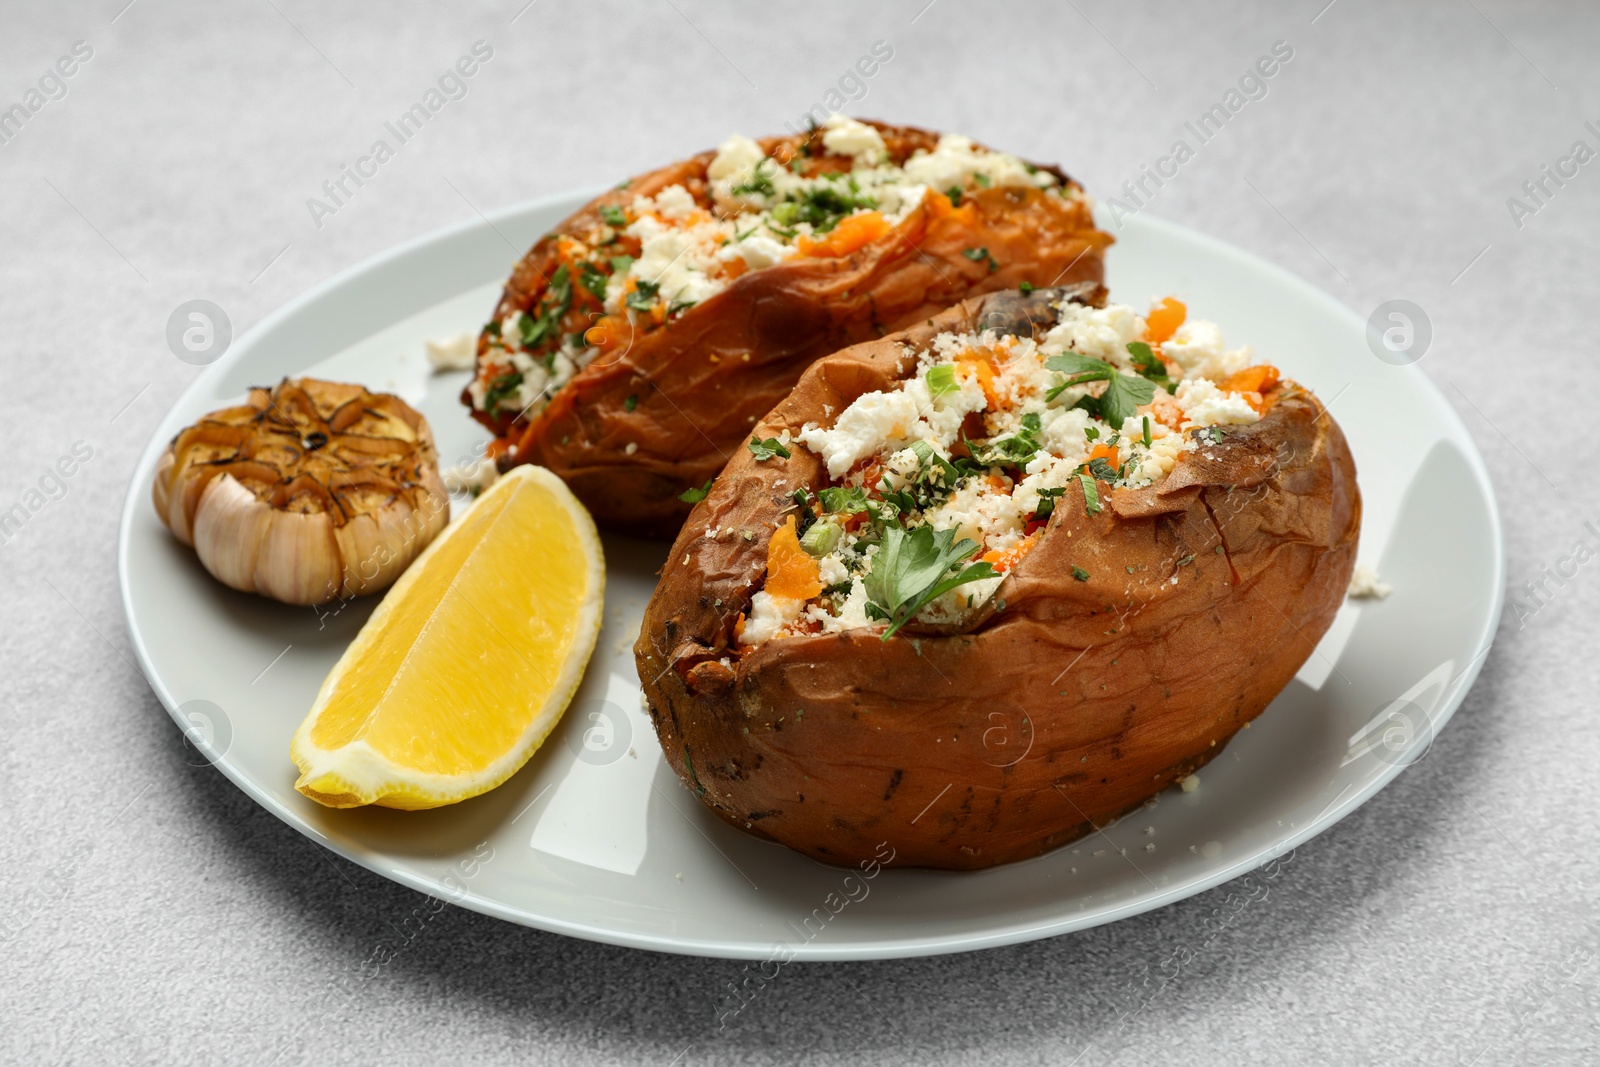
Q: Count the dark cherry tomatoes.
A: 0